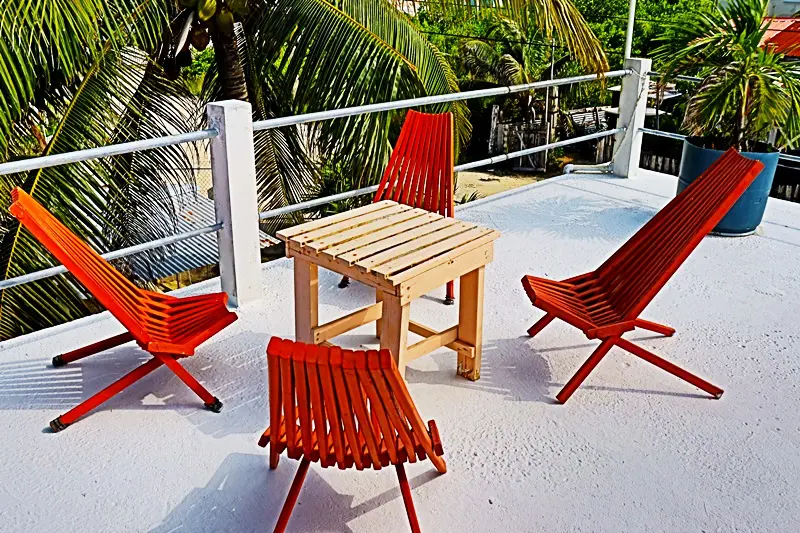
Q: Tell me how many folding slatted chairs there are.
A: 4